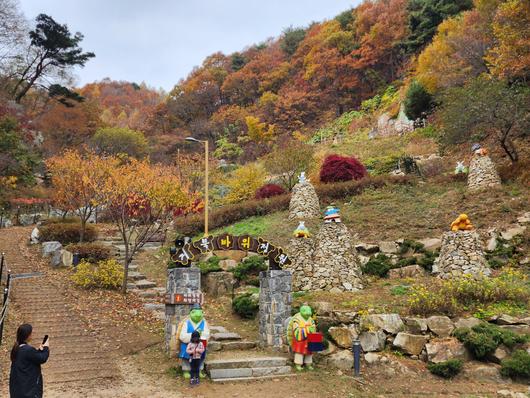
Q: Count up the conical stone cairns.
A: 5